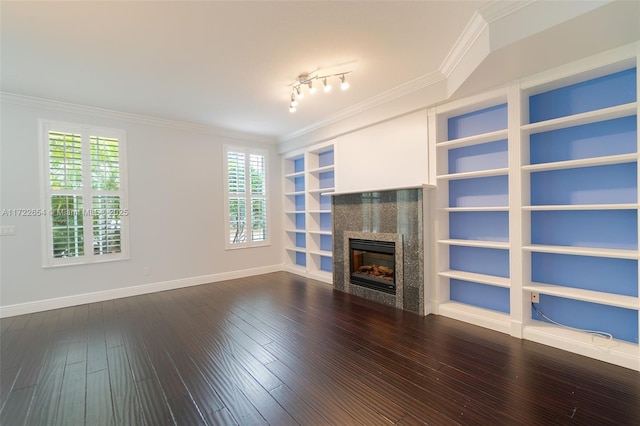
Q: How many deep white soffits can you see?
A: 1